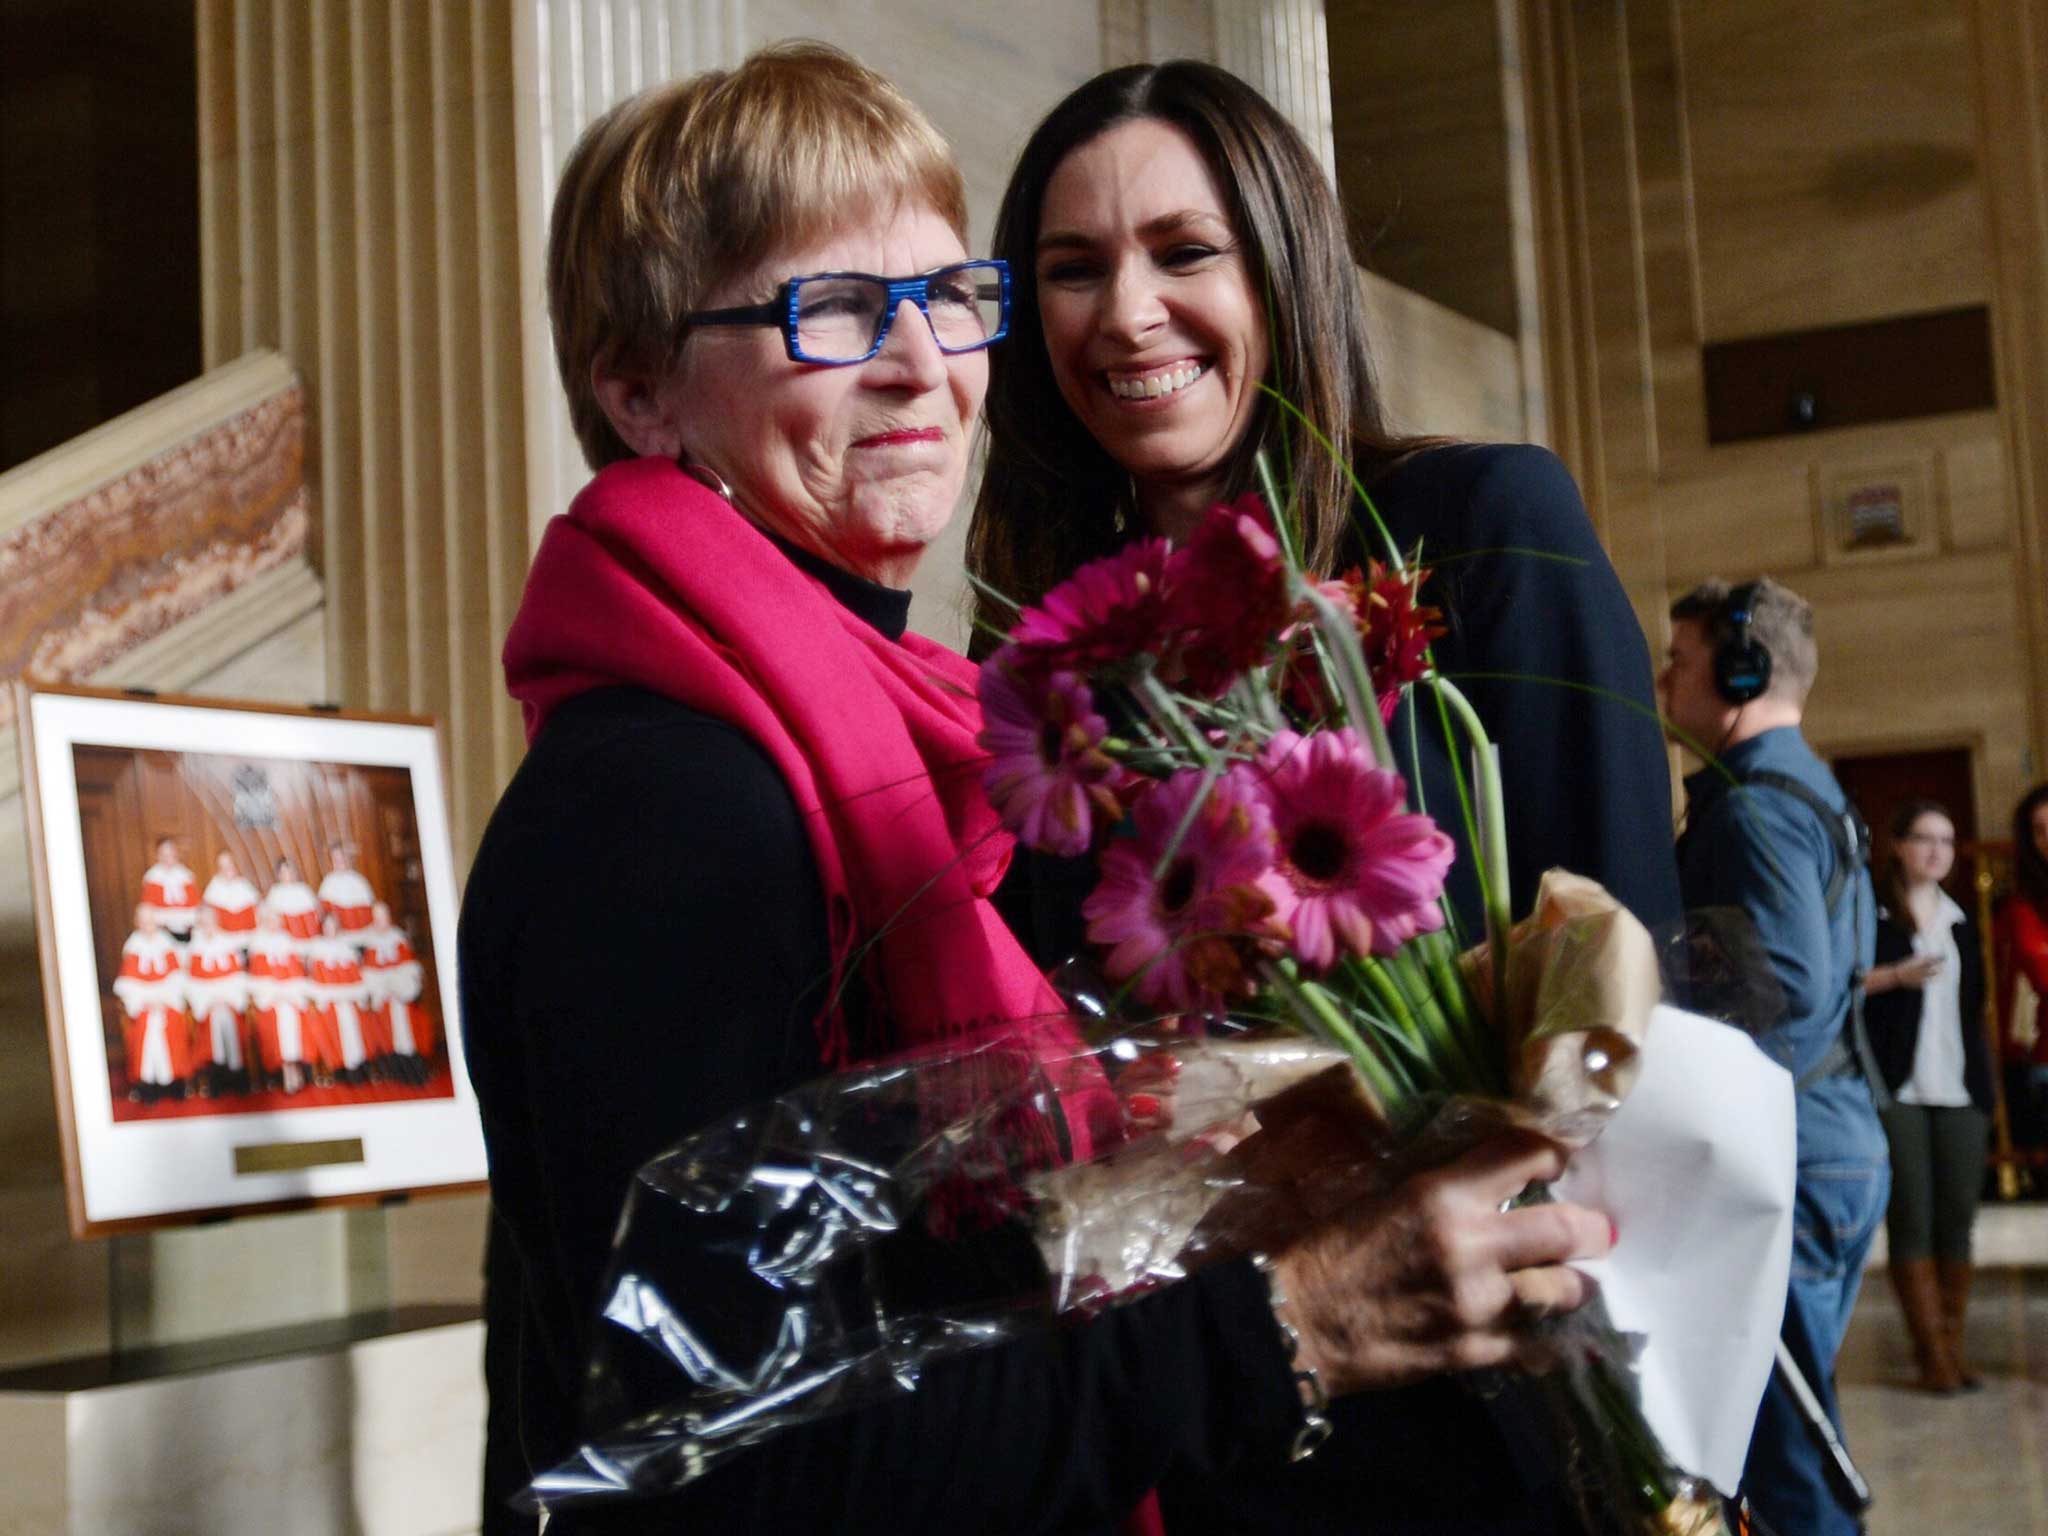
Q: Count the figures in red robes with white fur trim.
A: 9